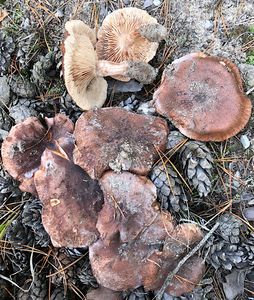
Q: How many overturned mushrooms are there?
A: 2